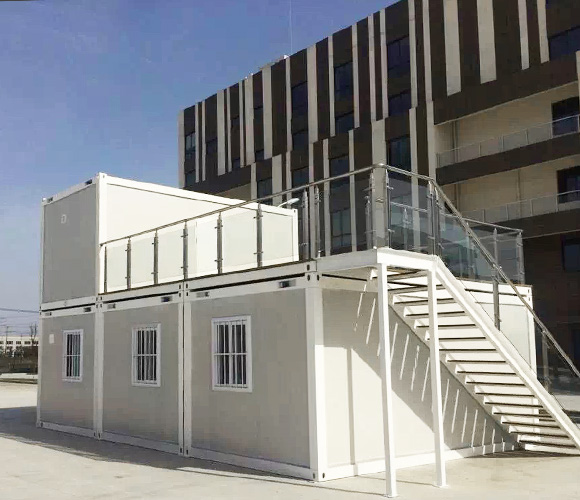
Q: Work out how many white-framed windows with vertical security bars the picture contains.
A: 3